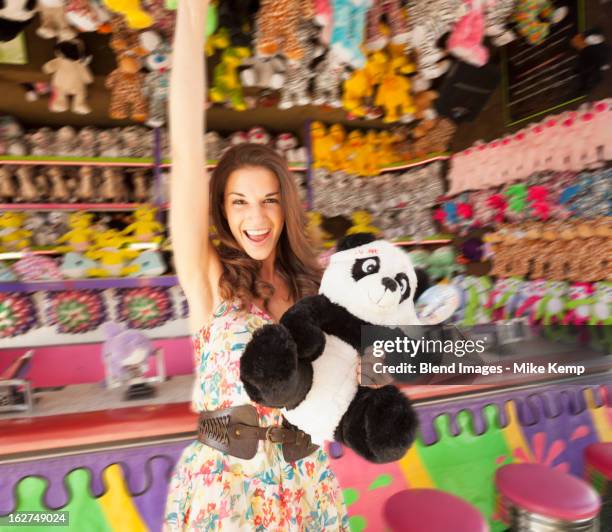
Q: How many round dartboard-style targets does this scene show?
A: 3